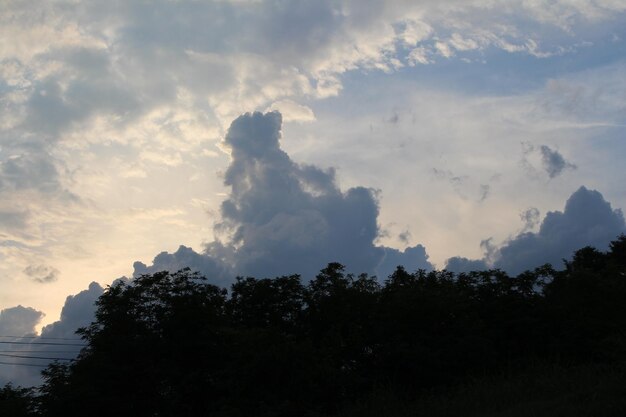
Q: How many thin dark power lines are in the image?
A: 5